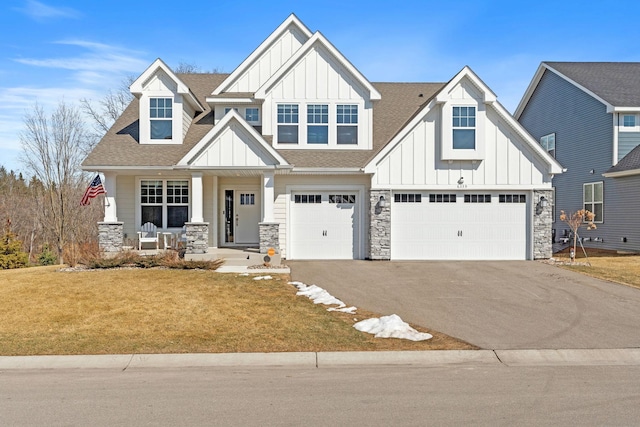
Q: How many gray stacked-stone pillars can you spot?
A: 5